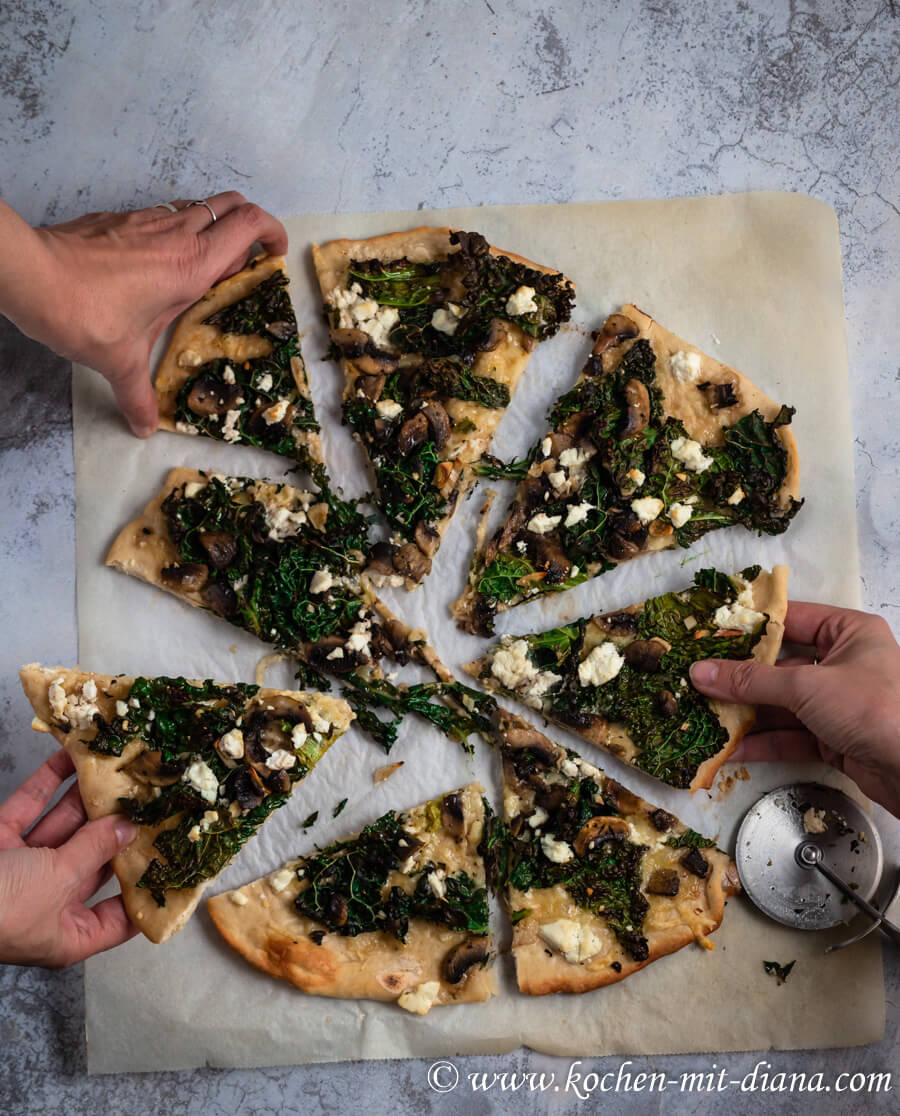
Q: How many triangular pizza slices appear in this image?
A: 8